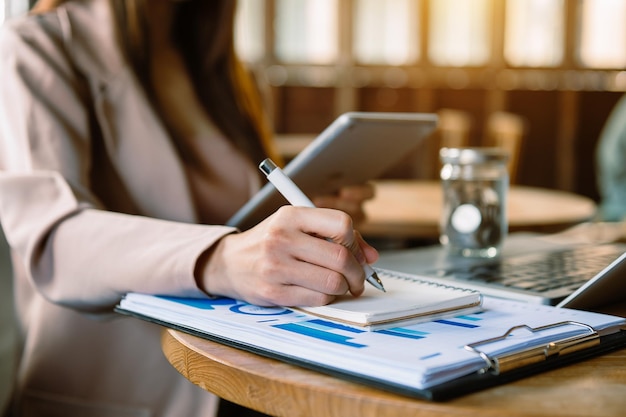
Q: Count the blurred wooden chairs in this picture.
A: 2